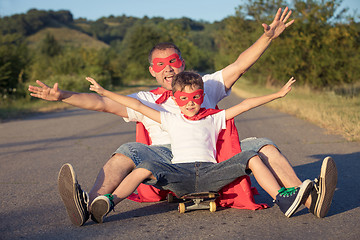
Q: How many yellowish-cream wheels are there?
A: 2